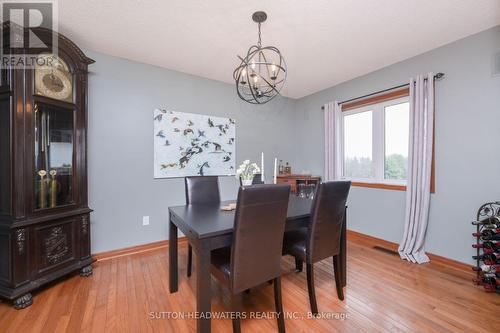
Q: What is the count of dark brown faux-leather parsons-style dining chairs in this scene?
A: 4